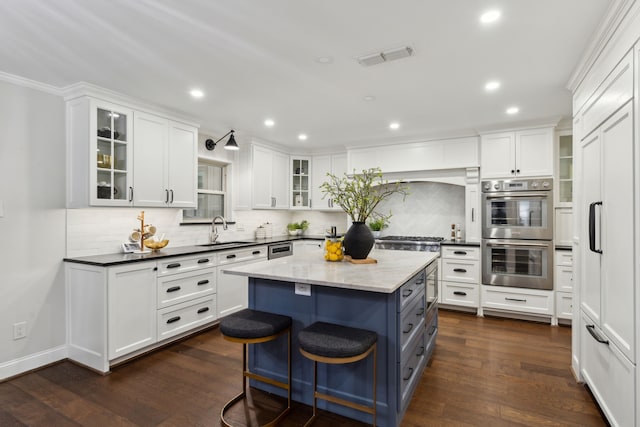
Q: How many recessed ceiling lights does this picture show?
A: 7